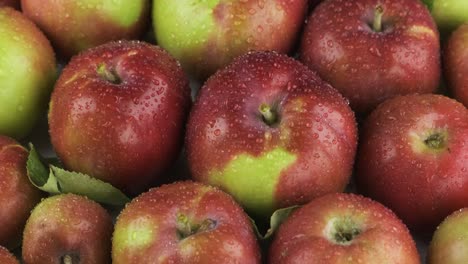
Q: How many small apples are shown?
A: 1